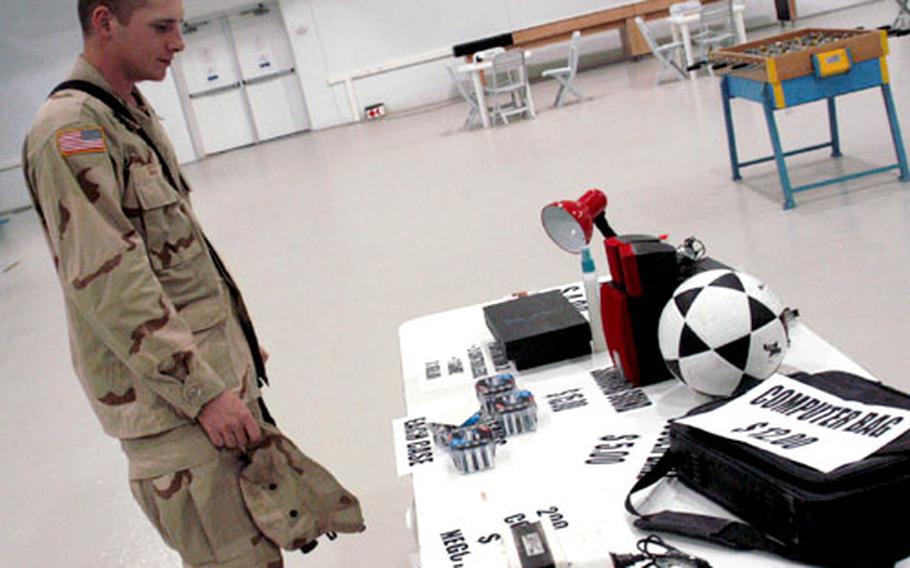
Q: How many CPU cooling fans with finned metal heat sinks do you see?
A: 0